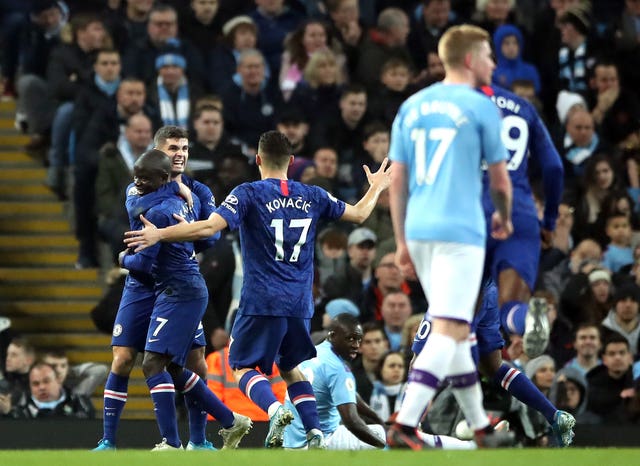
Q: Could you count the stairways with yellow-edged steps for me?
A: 1